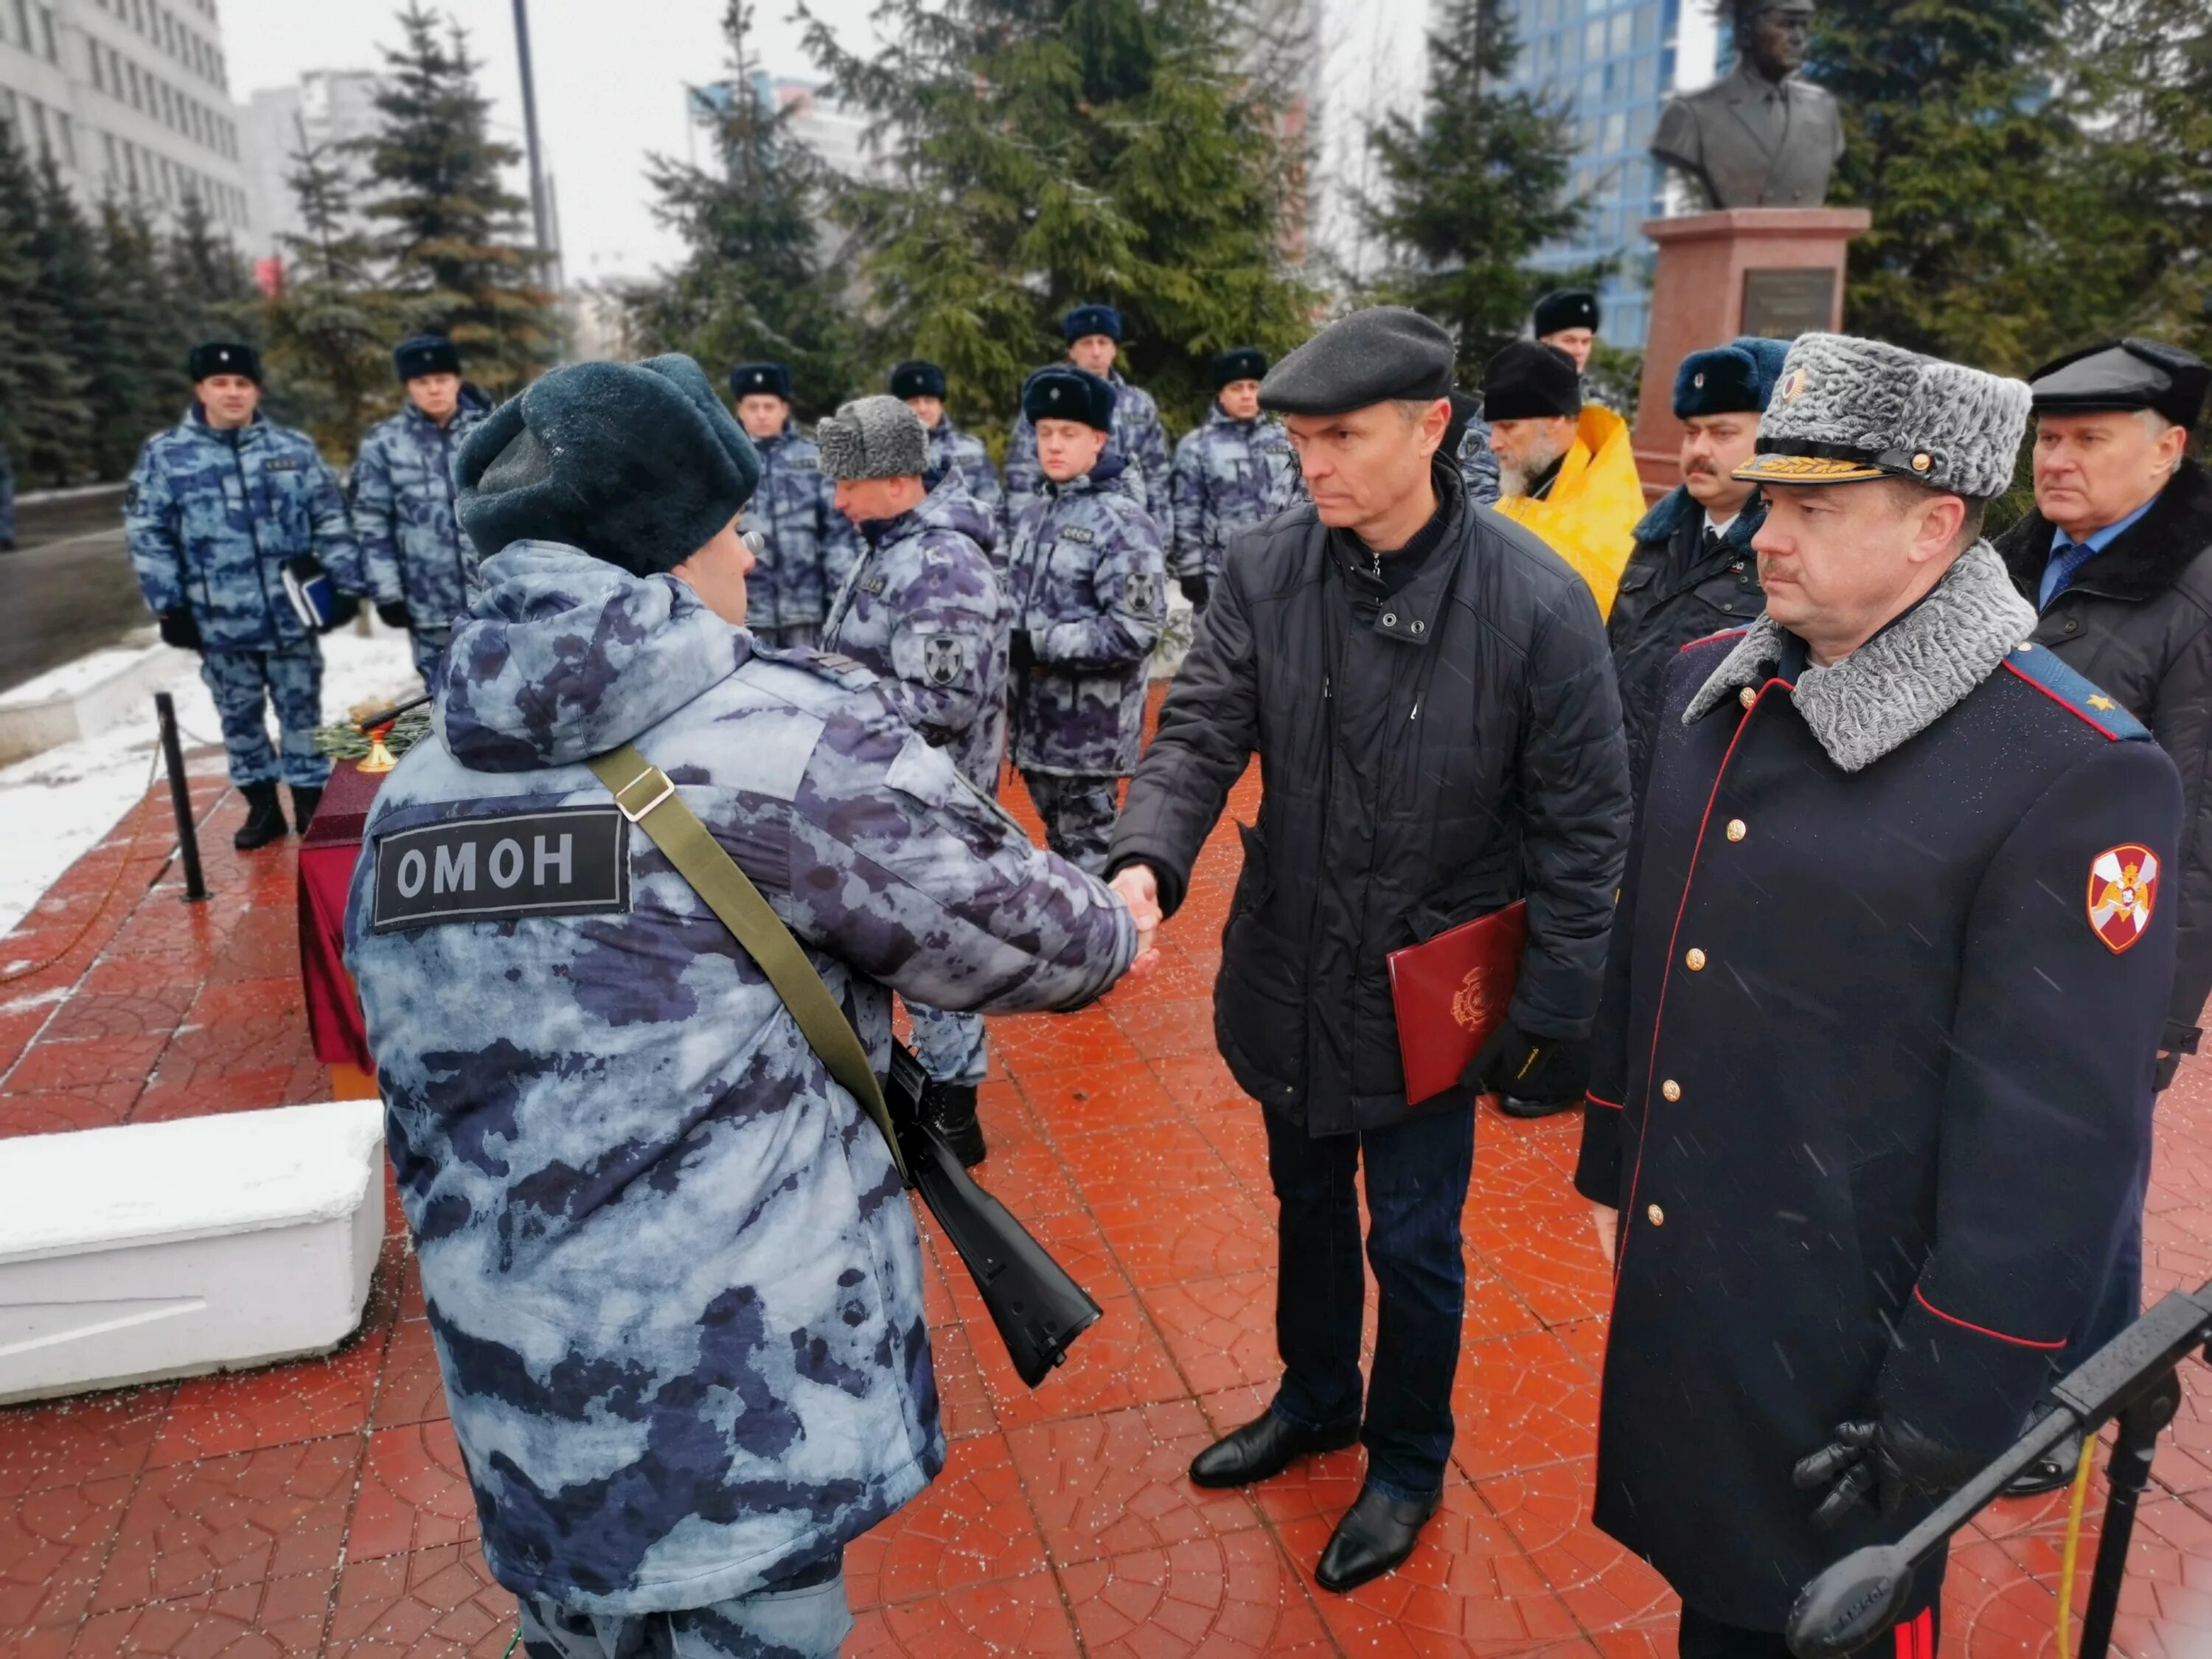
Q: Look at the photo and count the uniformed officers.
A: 12